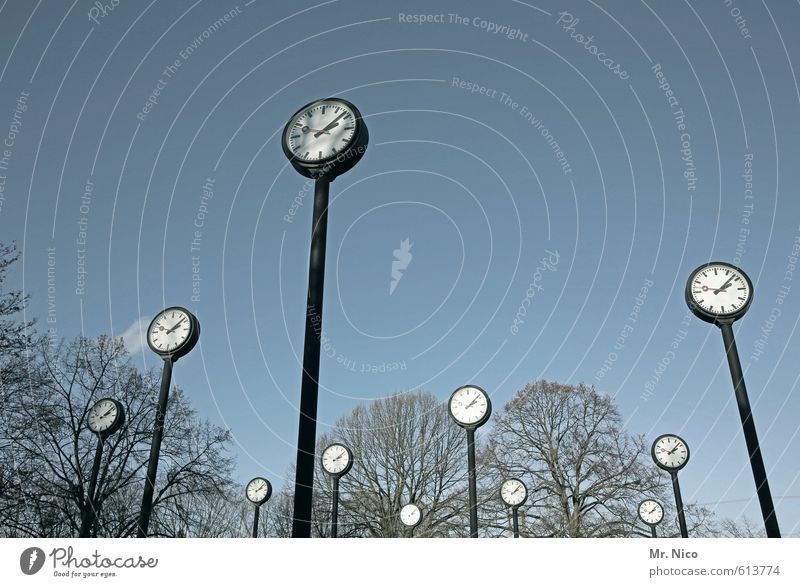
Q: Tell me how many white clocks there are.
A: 11